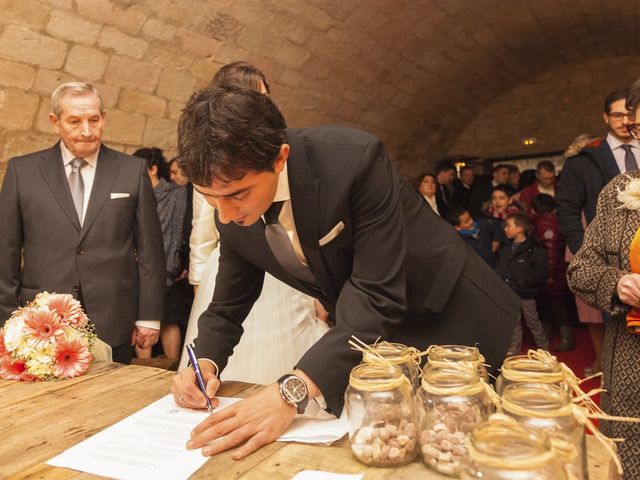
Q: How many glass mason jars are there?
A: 7